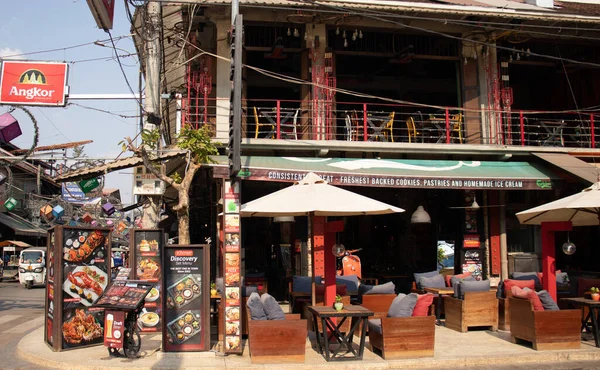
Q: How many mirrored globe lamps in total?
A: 2